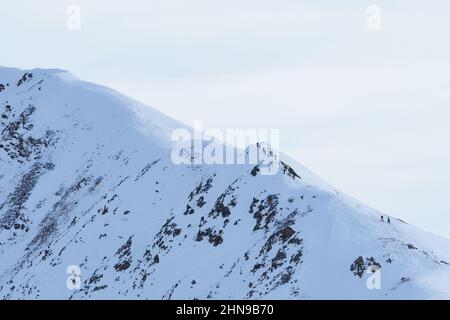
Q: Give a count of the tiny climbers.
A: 6